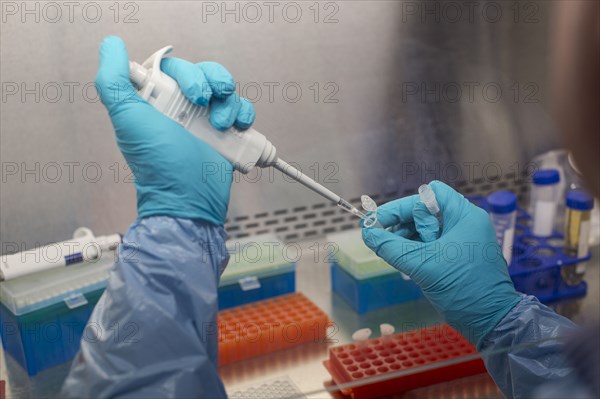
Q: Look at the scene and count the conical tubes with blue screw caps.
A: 3